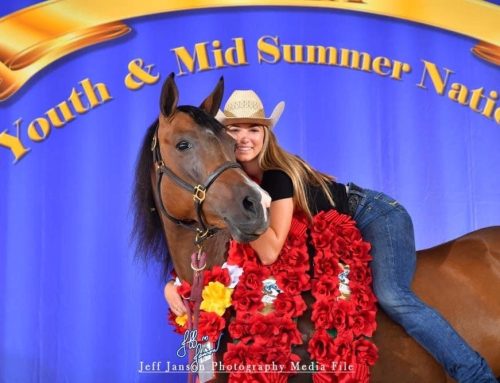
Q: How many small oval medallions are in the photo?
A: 2